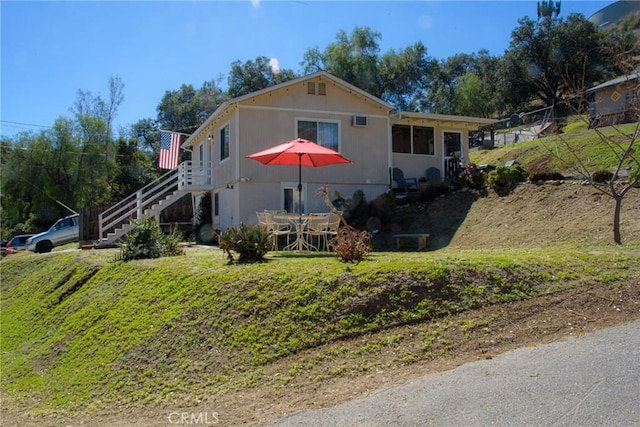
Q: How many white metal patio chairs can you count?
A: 4